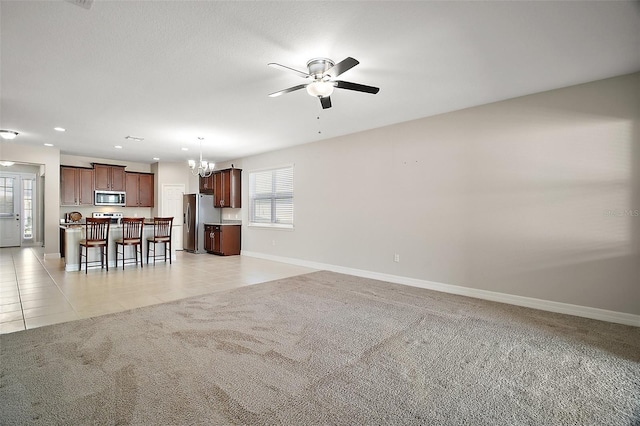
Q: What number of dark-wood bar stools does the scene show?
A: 3